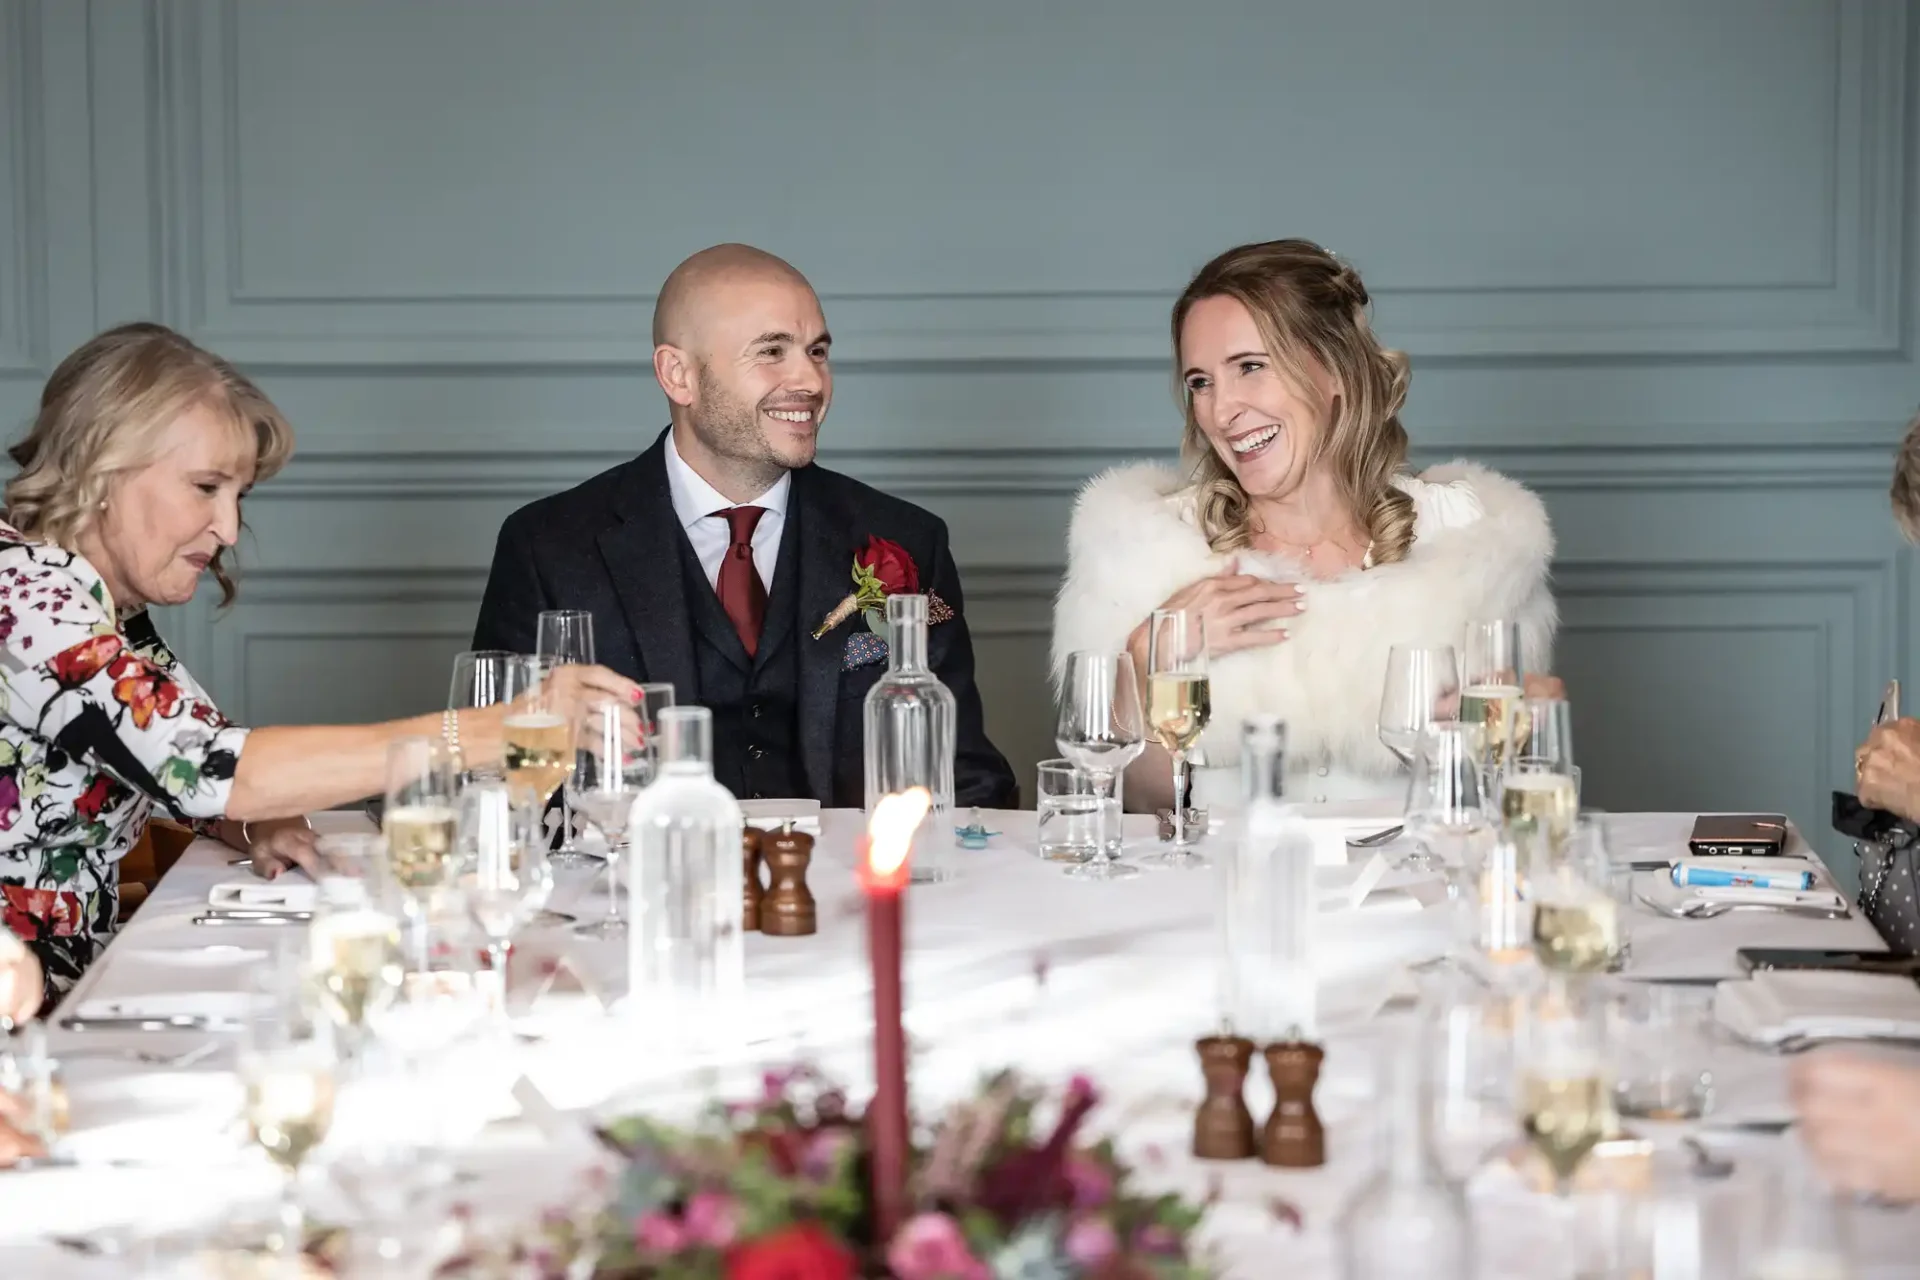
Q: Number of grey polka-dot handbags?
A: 1